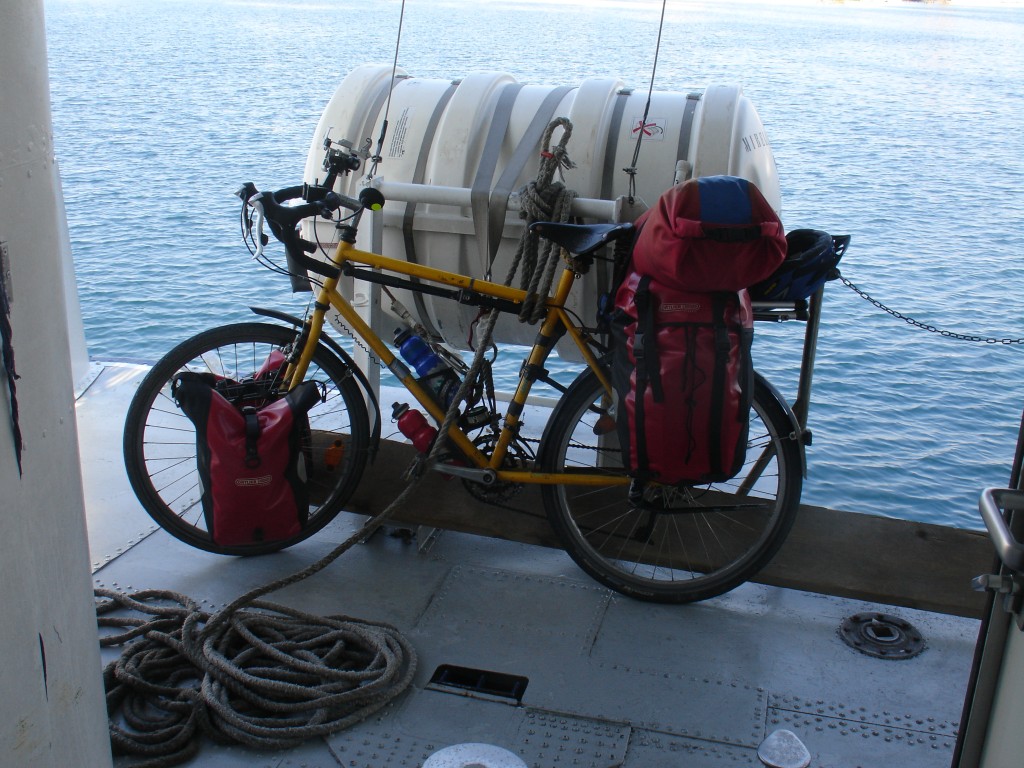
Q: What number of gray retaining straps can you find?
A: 6